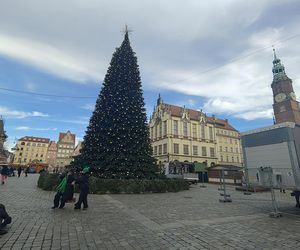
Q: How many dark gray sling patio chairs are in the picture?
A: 0